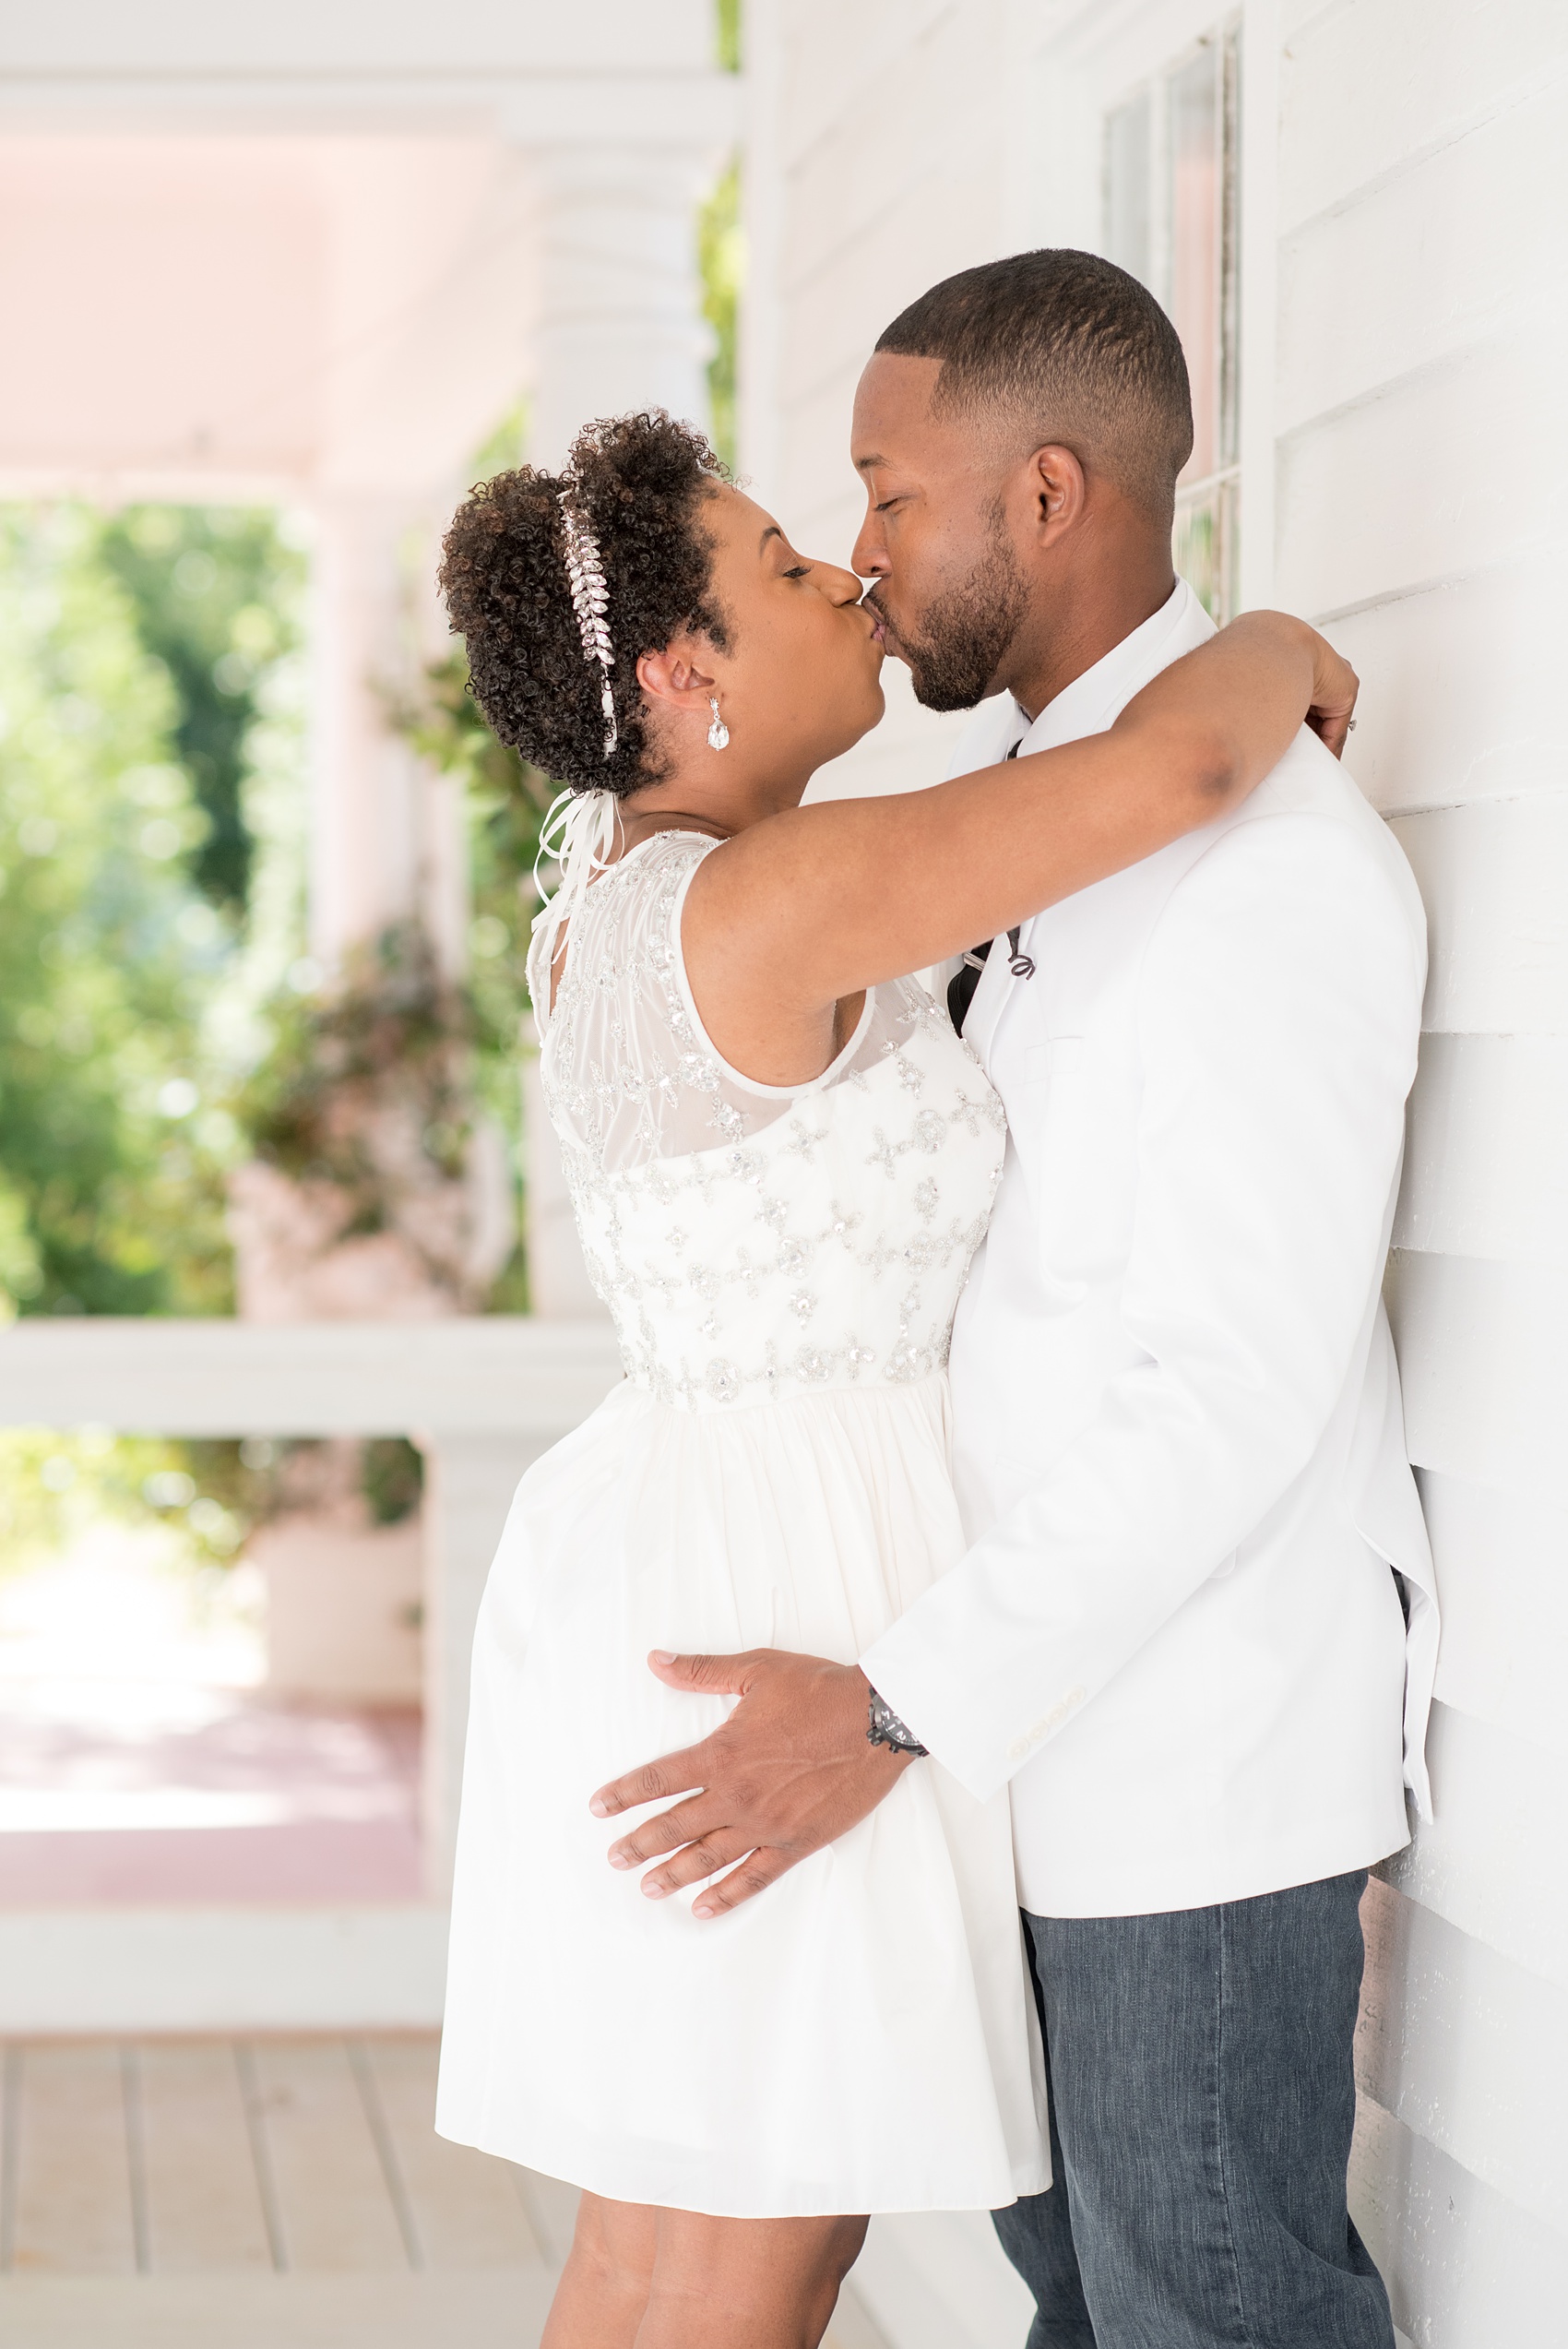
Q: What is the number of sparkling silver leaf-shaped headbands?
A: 1